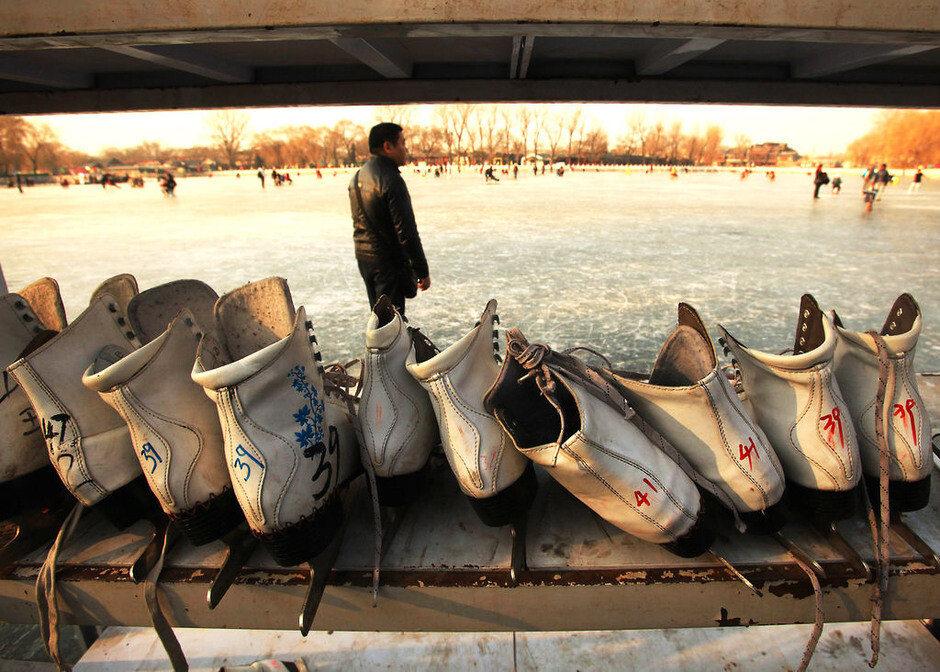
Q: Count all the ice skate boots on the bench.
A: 10